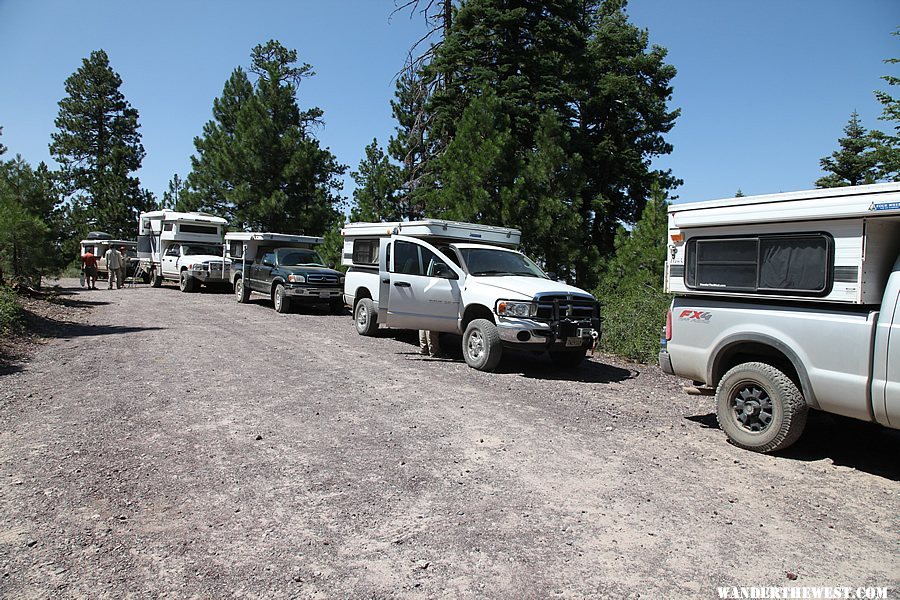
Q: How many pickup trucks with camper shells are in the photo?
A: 5